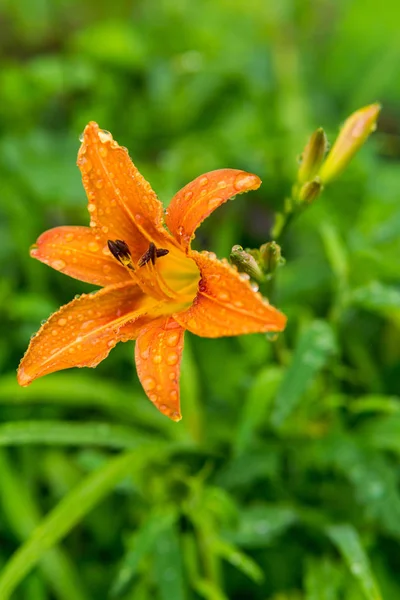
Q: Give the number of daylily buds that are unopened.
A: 5